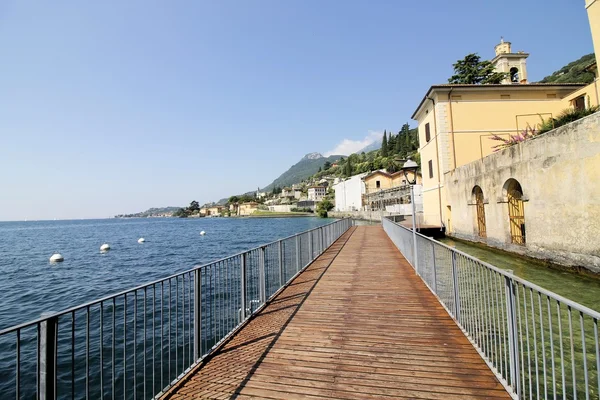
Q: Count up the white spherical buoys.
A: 4